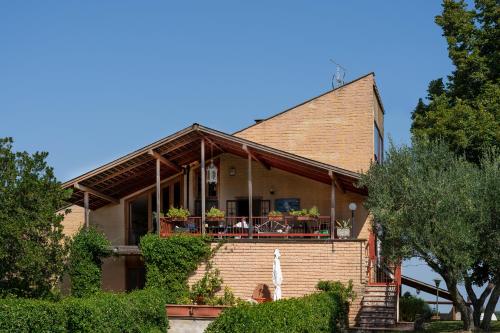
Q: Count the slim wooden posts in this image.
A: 5